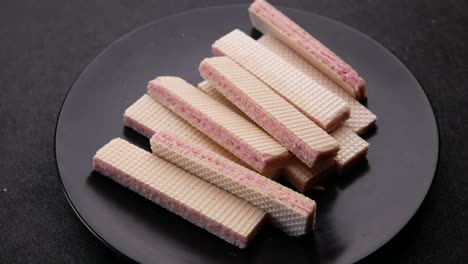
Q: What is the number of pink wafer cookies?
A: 10